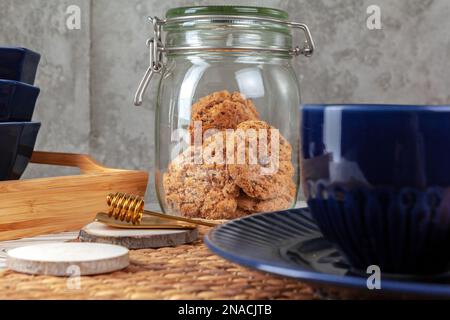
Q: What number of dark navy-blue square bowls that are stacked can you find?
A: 3